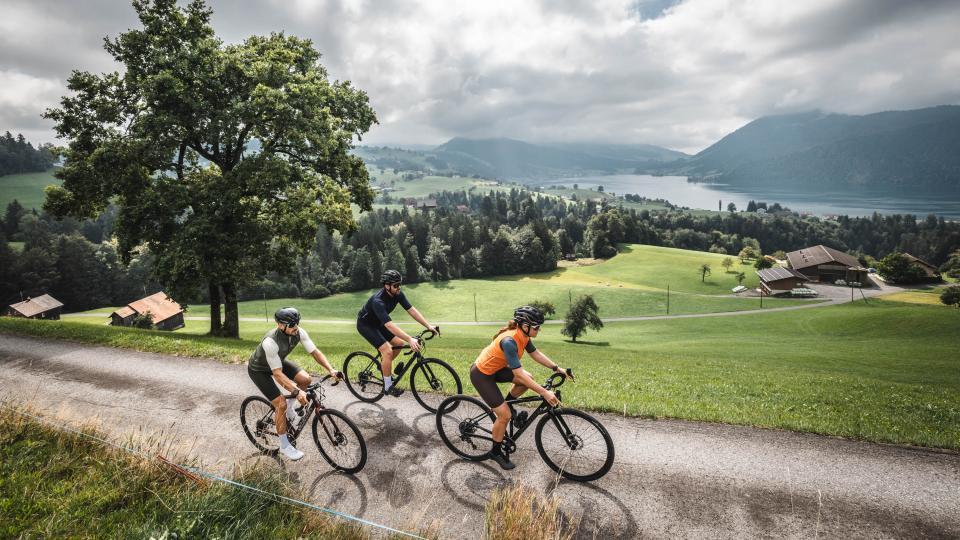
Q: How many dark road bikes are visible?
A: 3